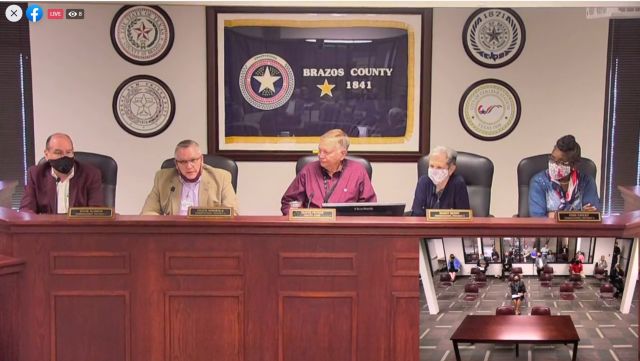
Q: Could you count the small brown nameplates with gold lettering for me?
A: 5